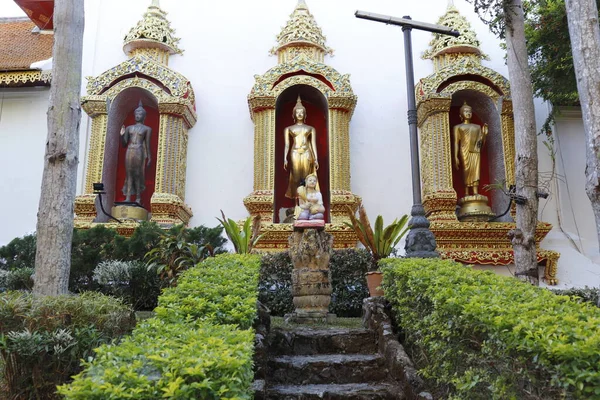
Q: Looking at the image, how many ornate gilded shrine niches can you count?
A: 3